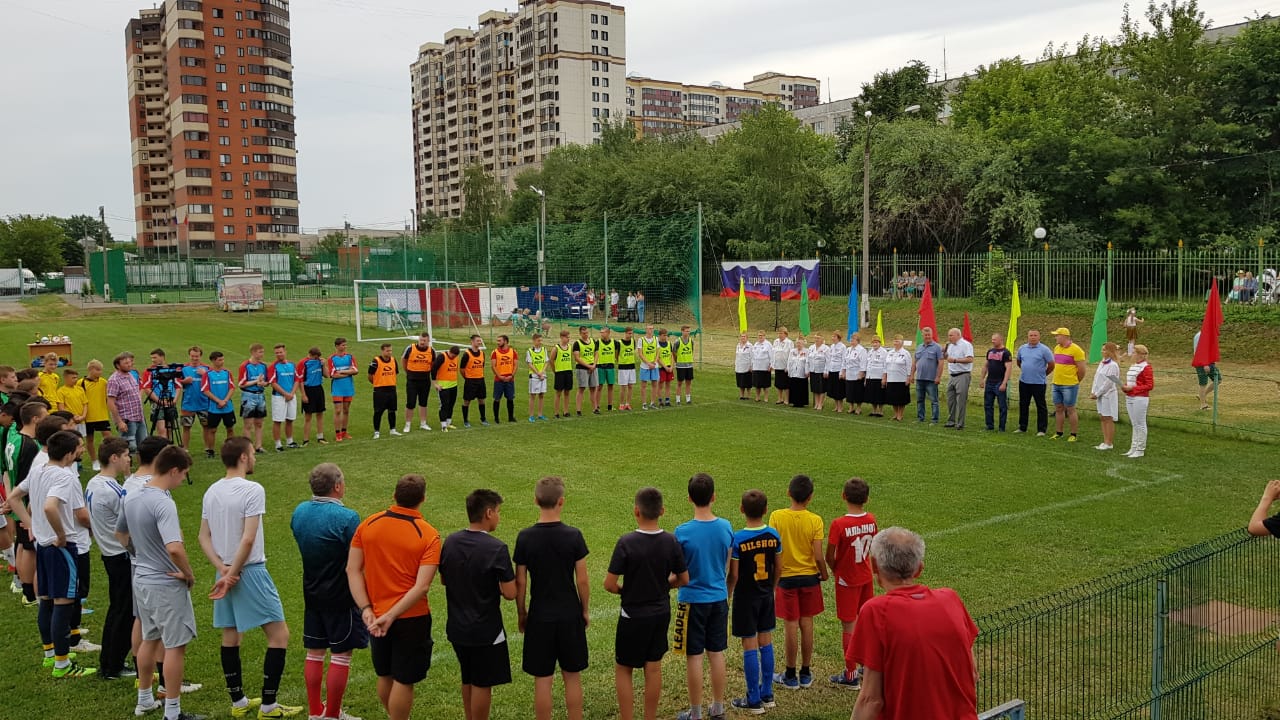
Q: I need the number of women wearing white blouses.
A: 9